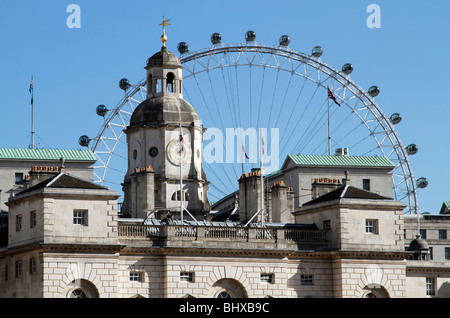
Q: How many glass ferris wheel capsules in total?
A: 13